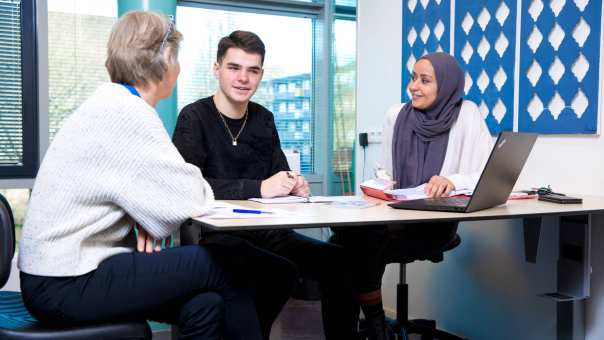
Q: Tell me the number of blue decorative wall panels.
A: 3